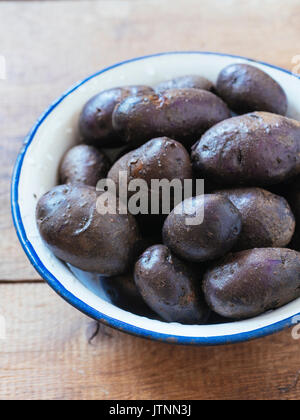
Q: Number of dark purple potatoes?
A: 13